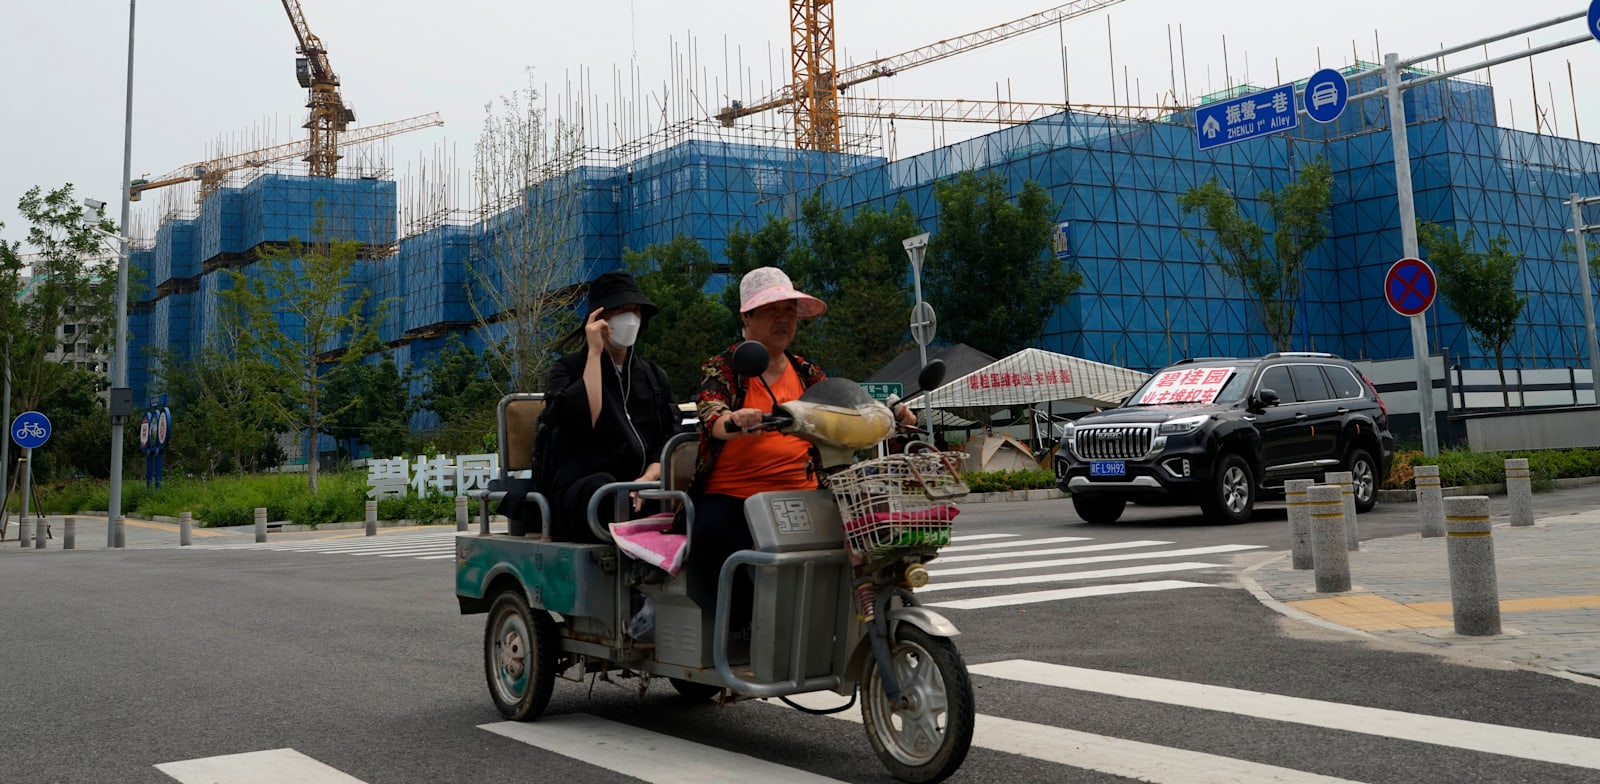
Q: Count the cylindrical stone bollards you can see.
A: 14